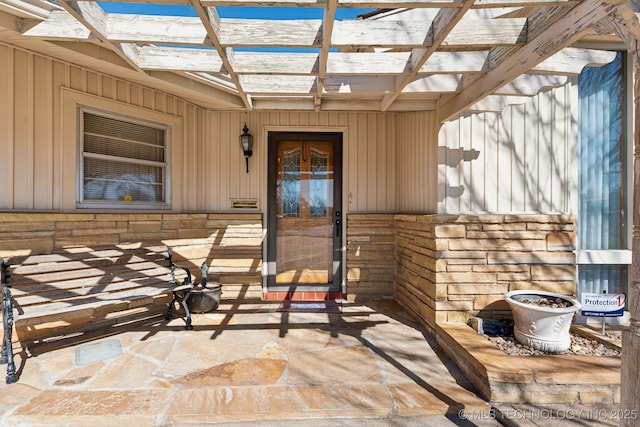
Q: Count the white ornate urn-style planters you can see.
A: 1